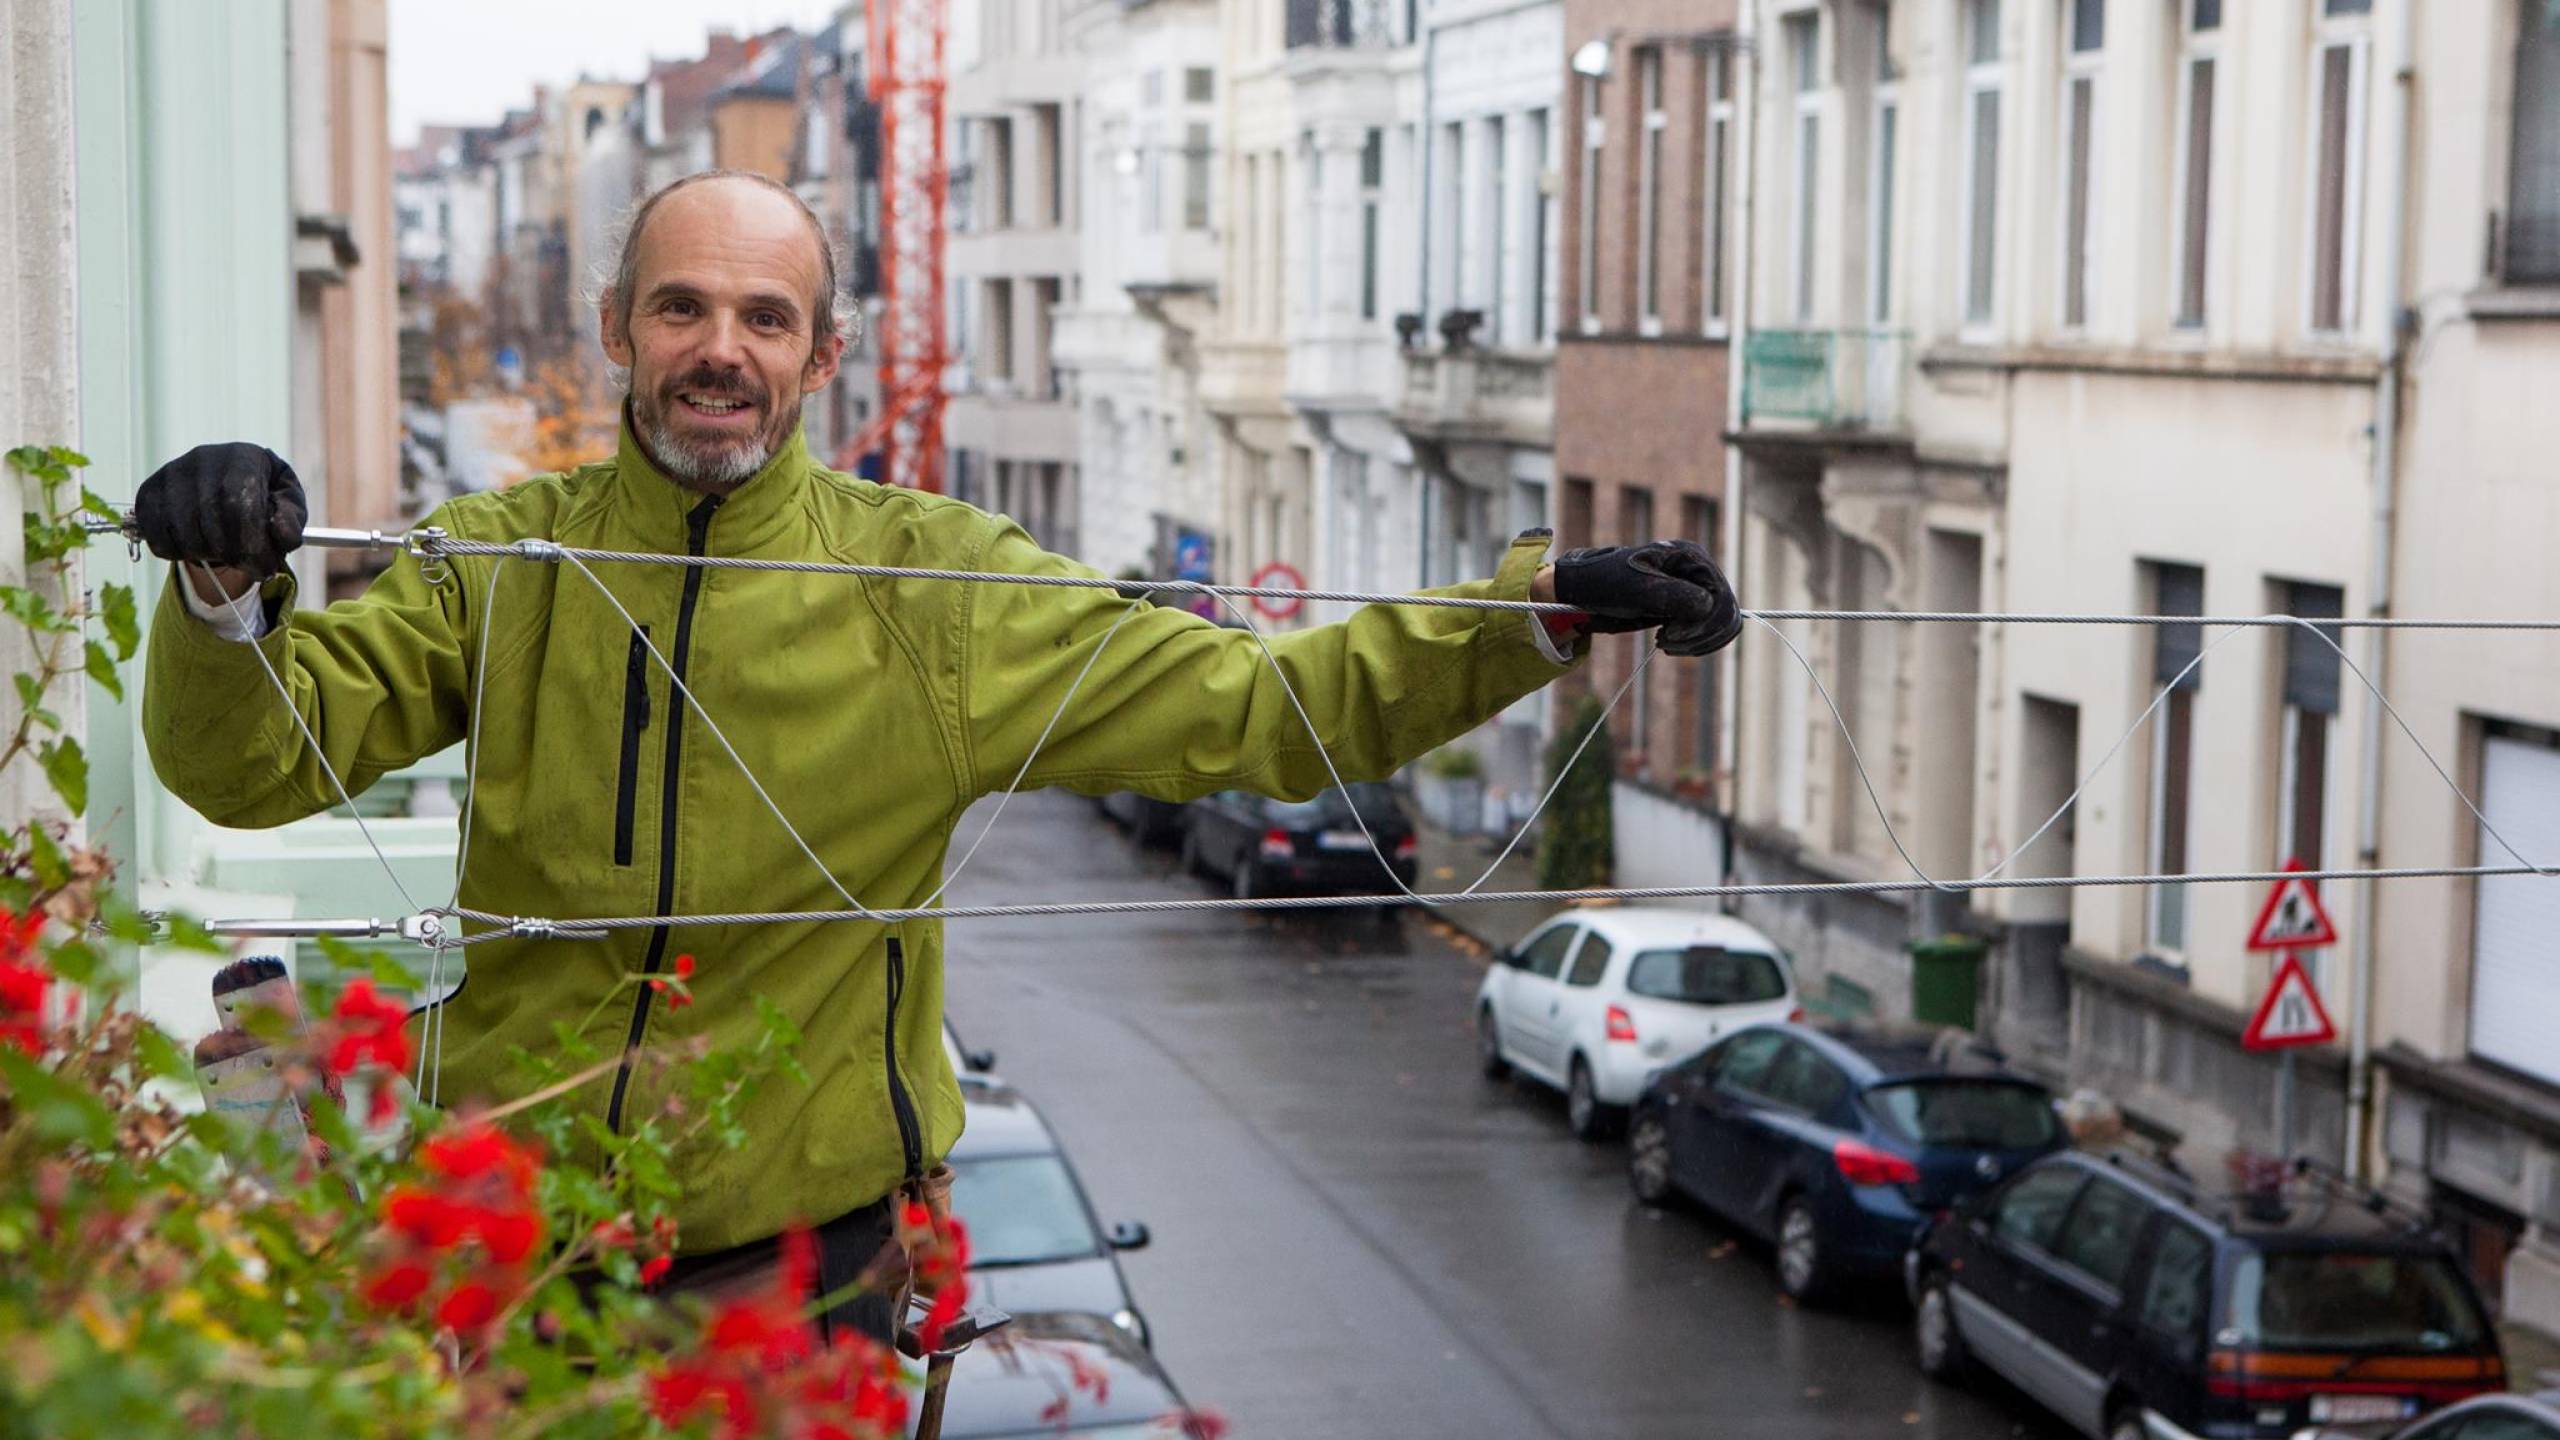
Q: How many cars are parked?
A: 9